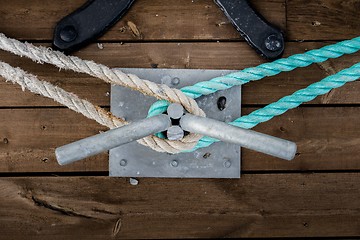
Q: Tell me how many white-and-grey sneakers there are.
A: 0